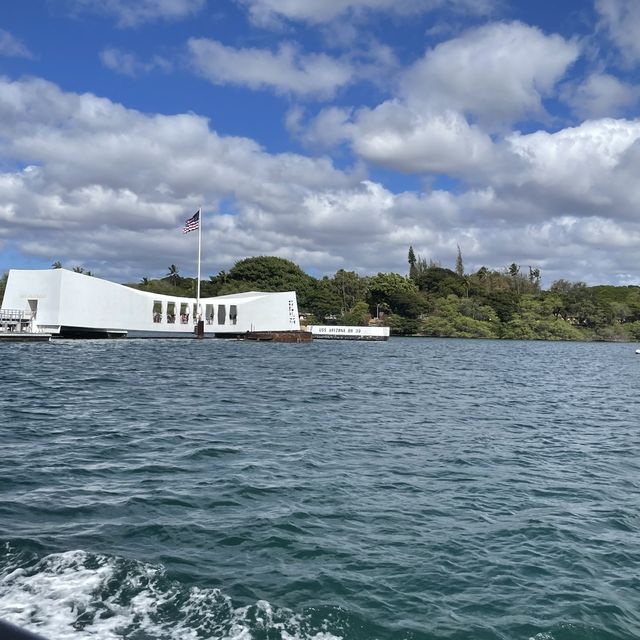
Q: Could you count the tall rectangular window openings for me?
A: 7